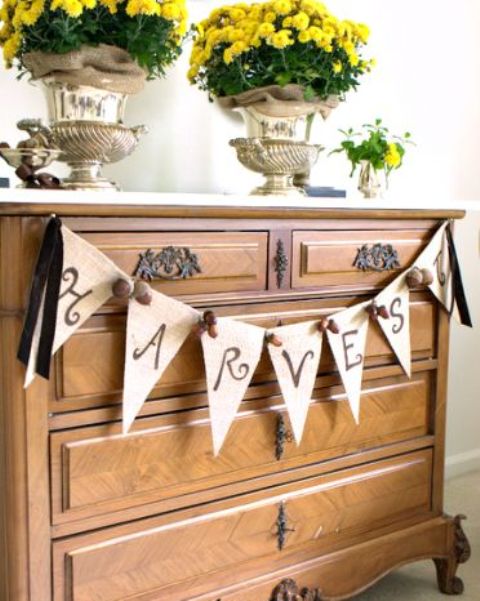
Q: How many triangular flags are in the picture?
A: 7